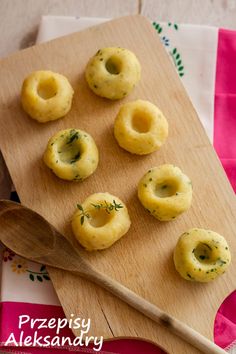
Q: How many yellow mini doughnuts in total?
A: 7